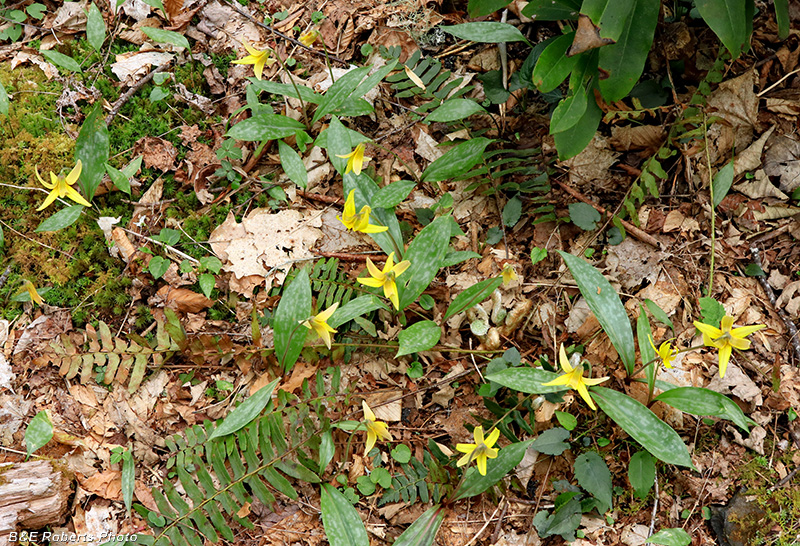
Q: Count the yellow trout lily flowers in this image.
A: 14